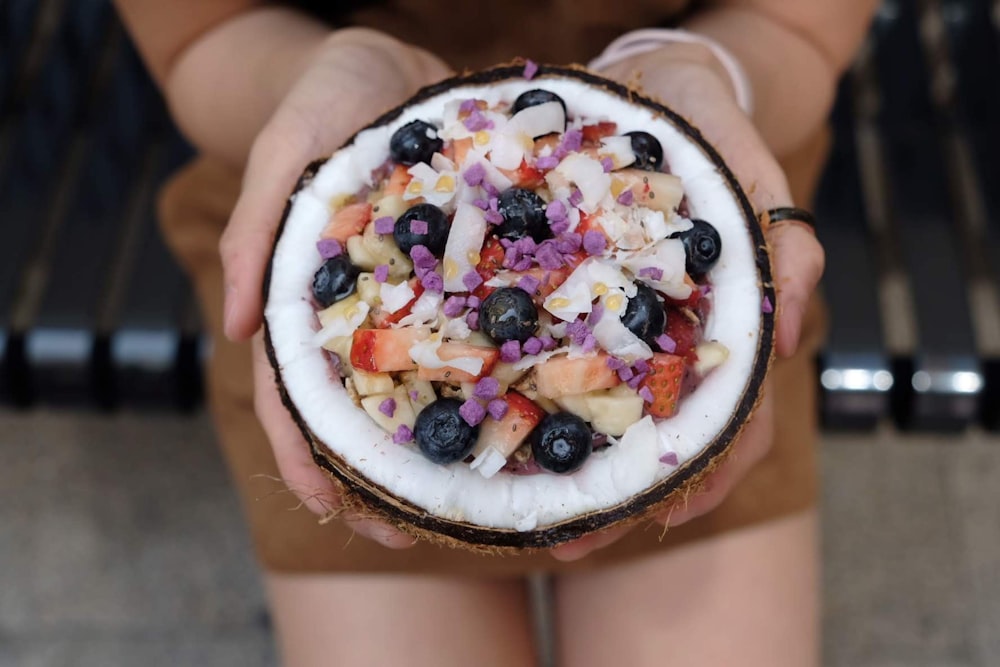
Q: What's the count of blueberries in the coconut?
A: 11